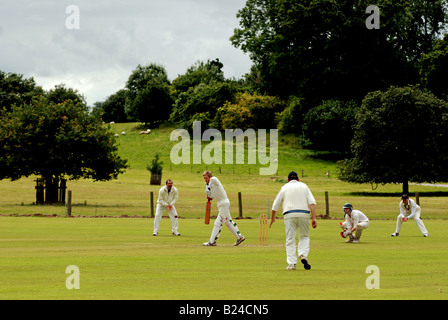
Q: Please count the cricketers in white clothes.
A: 5